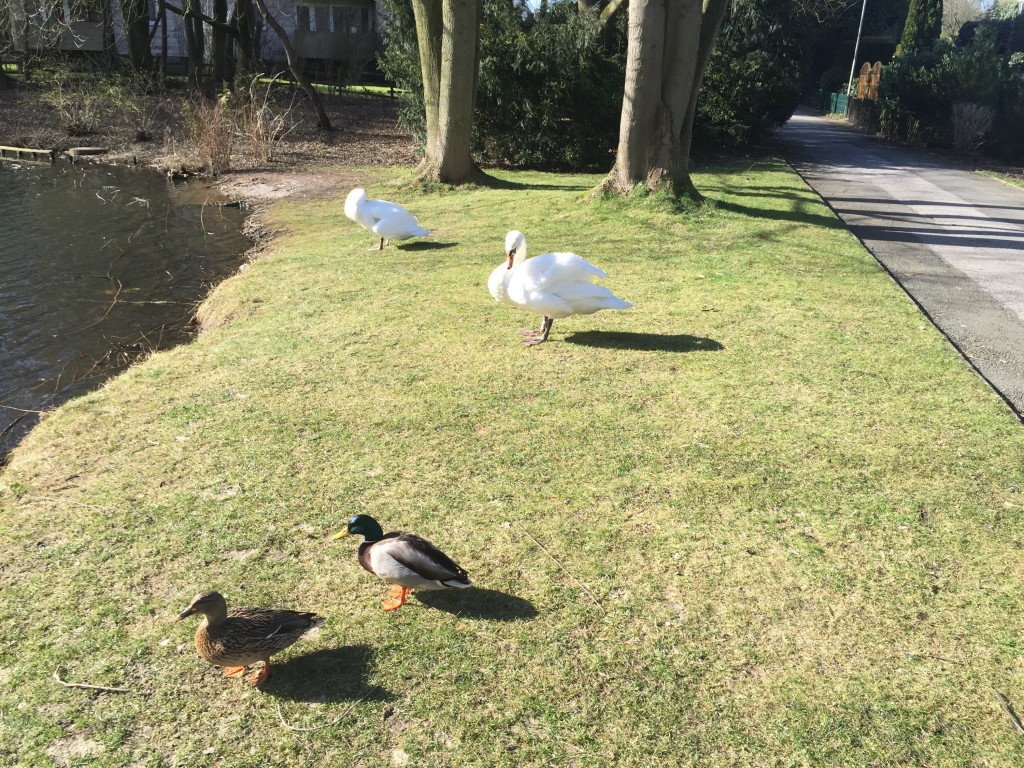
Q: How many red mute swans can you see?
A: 0